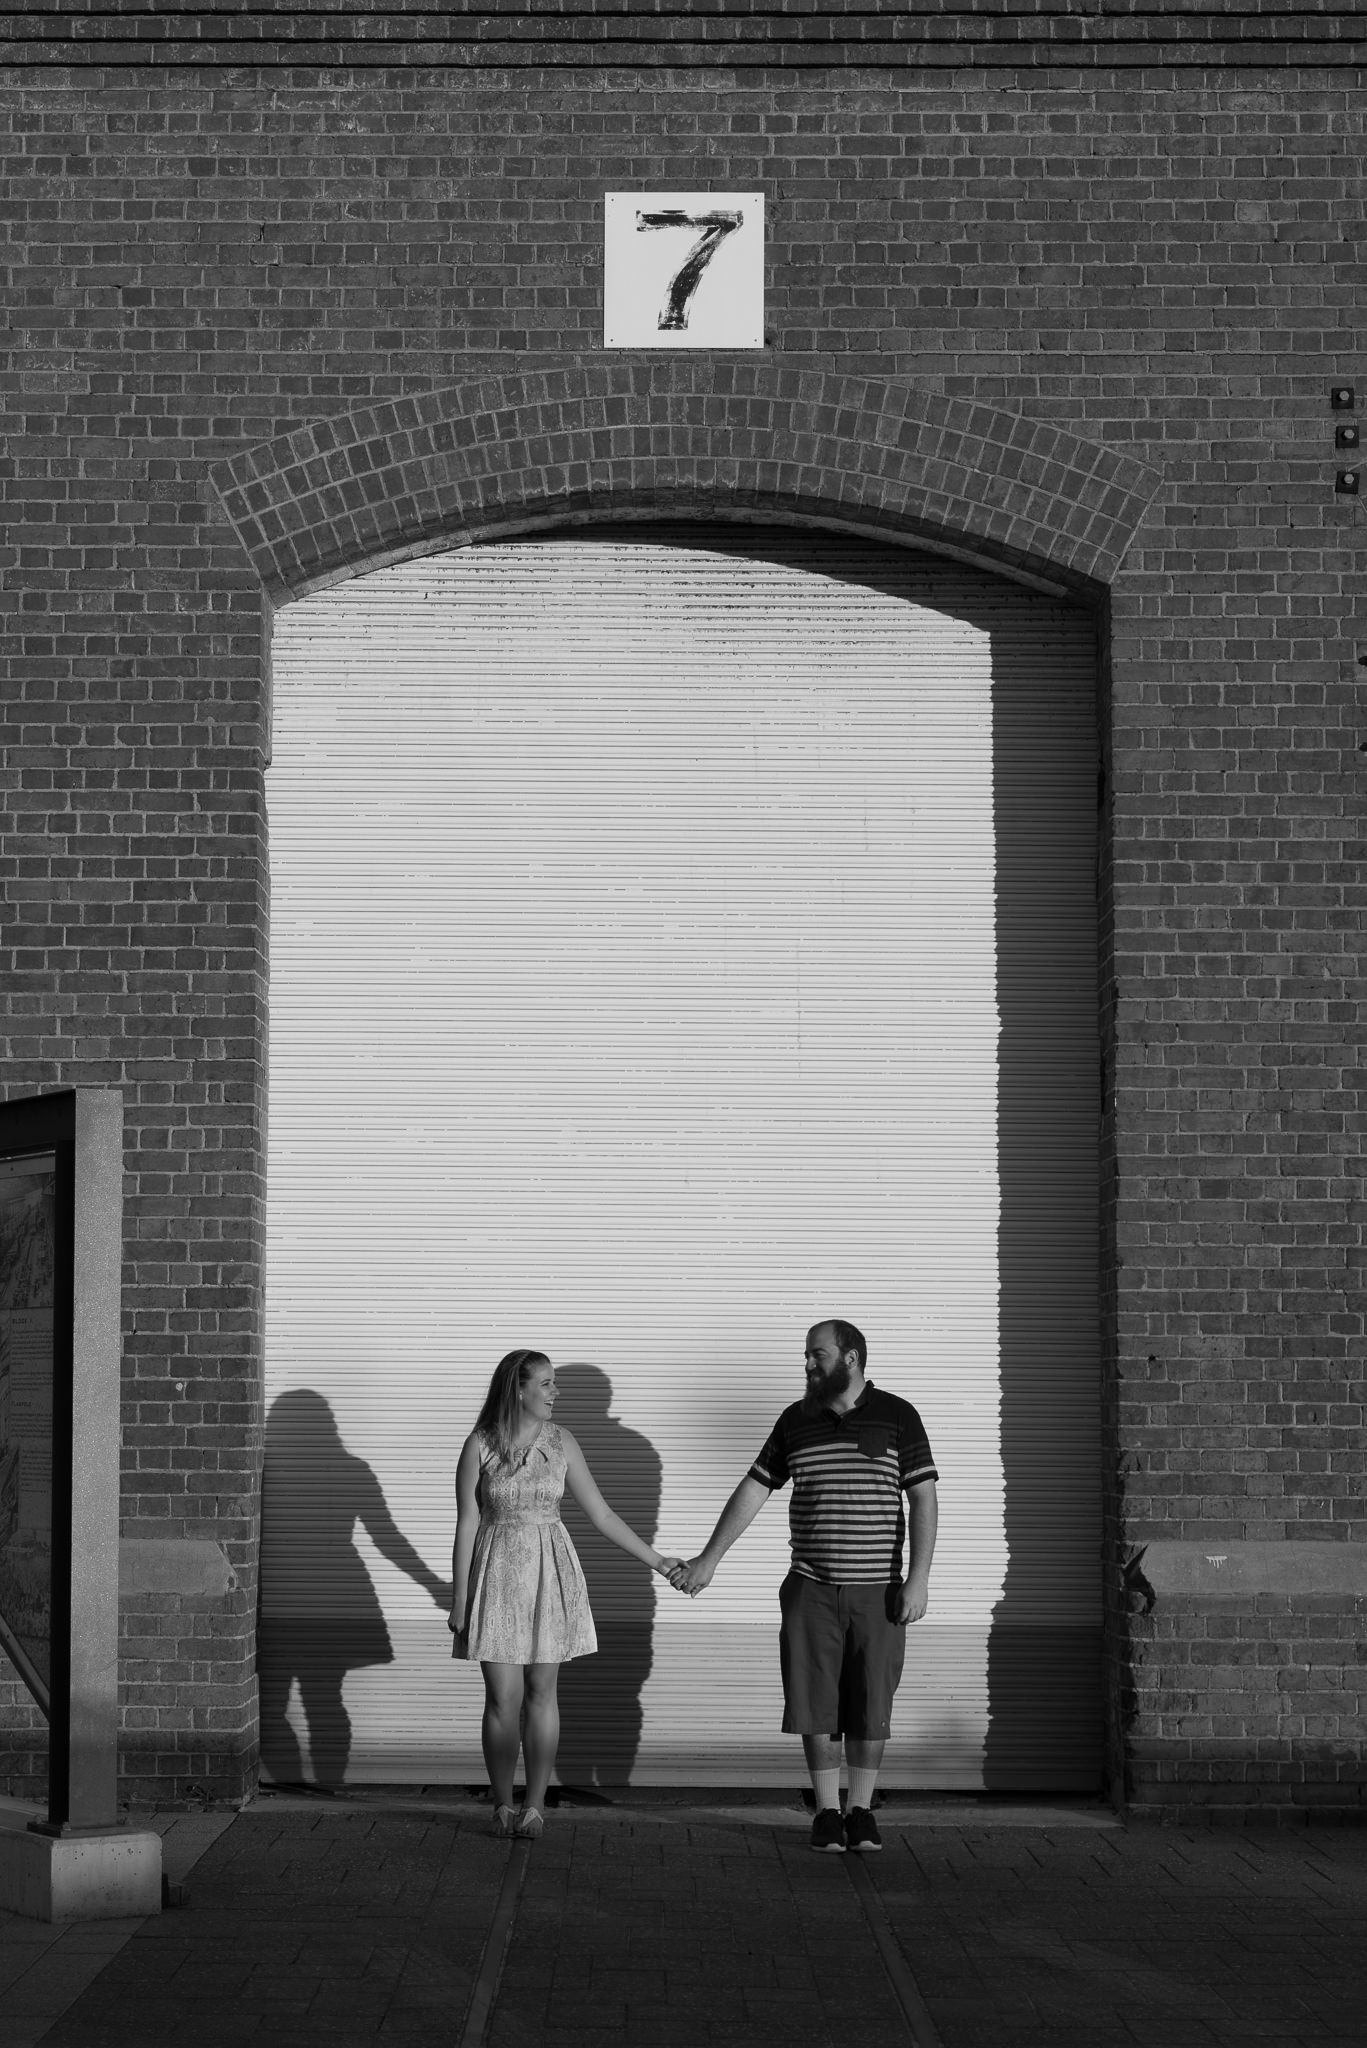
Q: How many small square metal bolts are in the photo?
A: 3